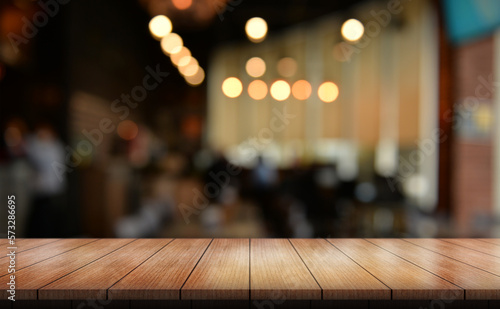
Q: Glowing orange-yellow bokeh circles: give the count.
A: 14